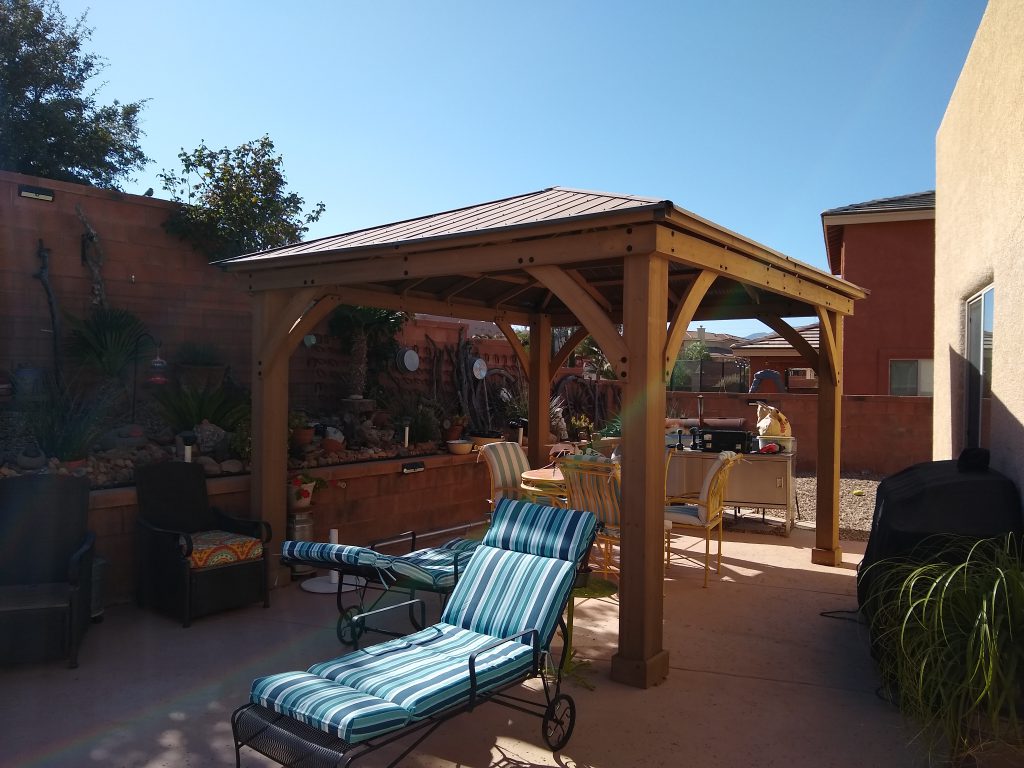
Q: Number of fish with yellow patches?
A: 0